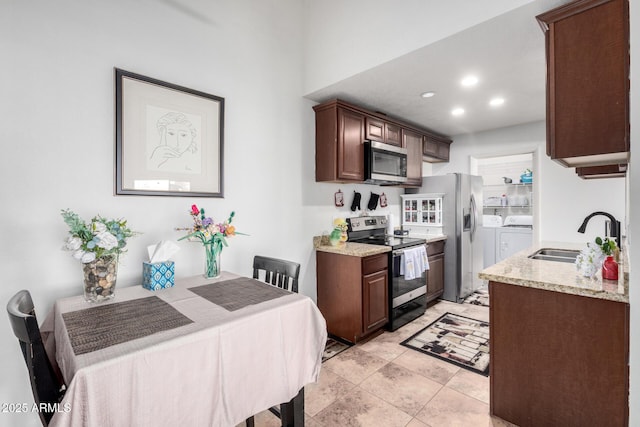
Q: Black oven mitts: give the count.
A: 2